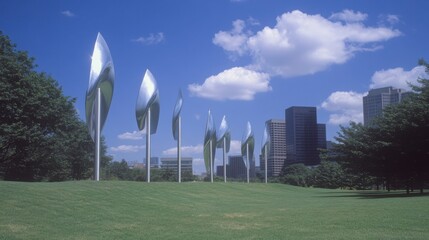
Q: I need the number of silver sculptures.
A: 7